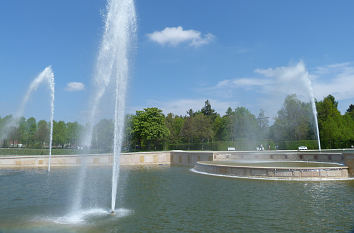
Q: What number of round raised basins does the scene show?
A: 1